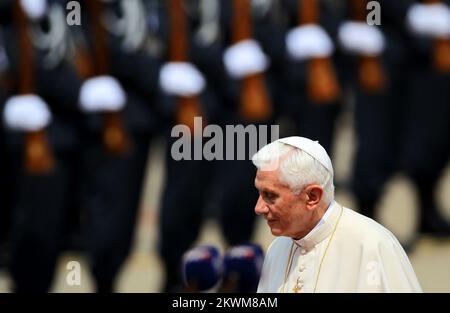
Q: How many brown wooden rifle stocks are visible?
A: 7